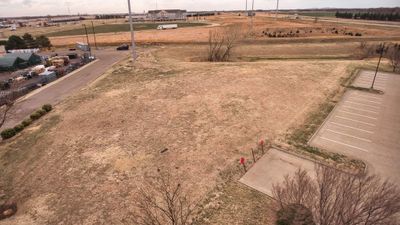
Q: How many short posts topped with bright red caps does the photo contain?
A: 2